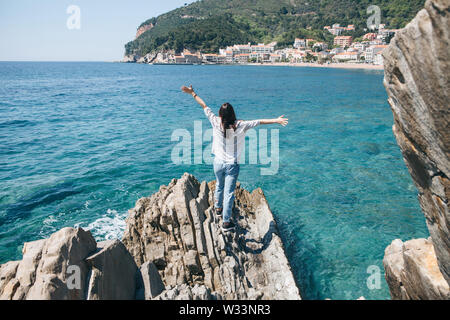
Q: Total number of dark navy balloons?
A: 0